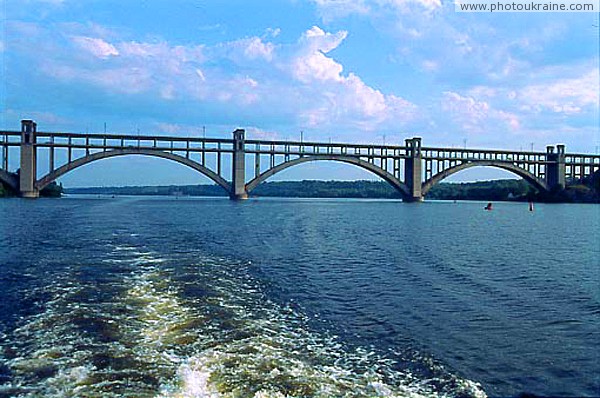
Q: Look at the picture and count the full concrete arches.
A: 3